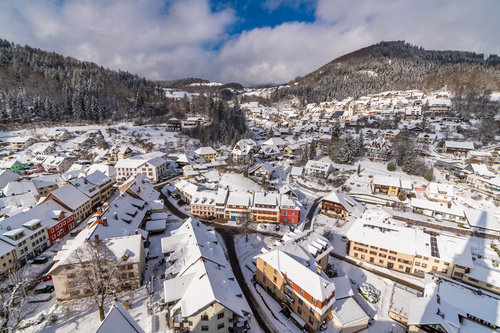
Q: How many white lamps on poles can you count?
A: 1